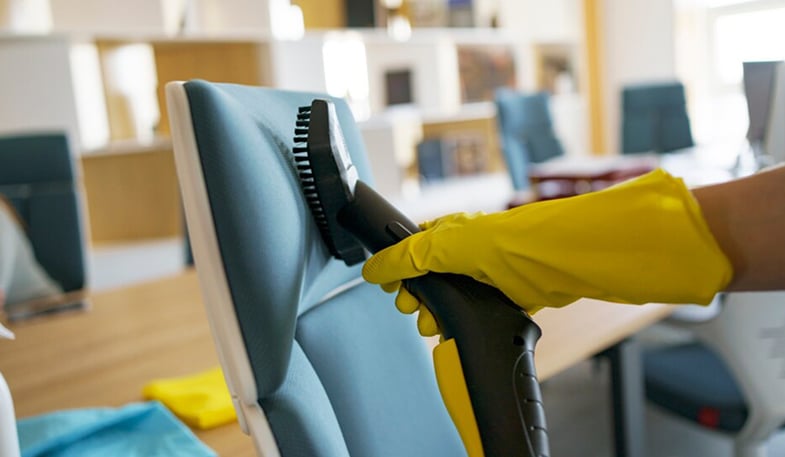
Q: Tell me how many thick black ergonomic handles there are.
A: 1